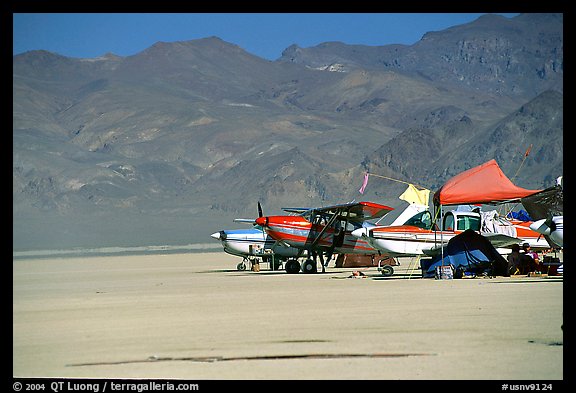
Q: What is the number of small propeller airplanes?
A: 4